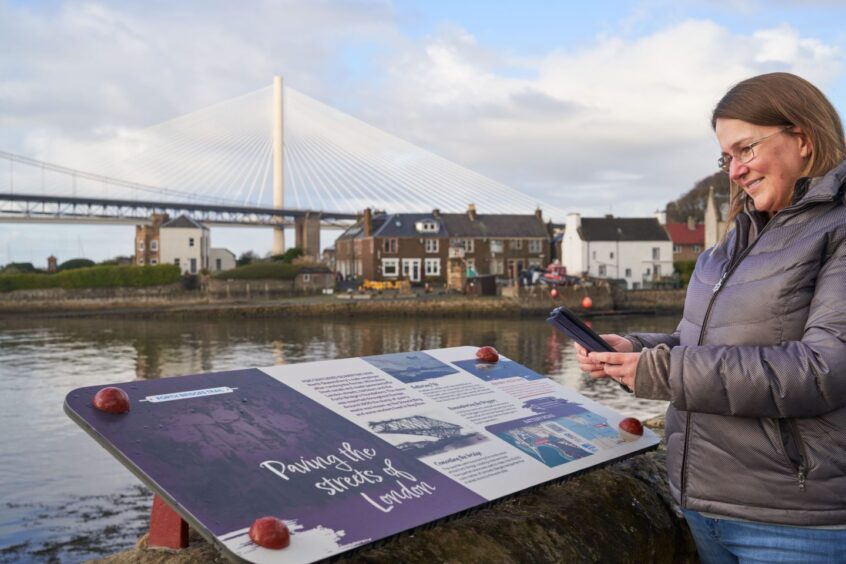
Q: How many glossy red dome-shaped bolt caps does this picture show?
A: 4